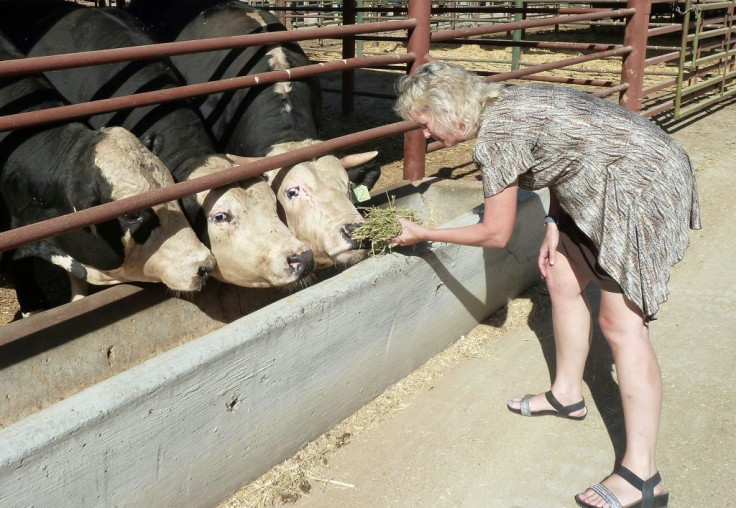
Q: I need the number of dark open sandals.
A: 2